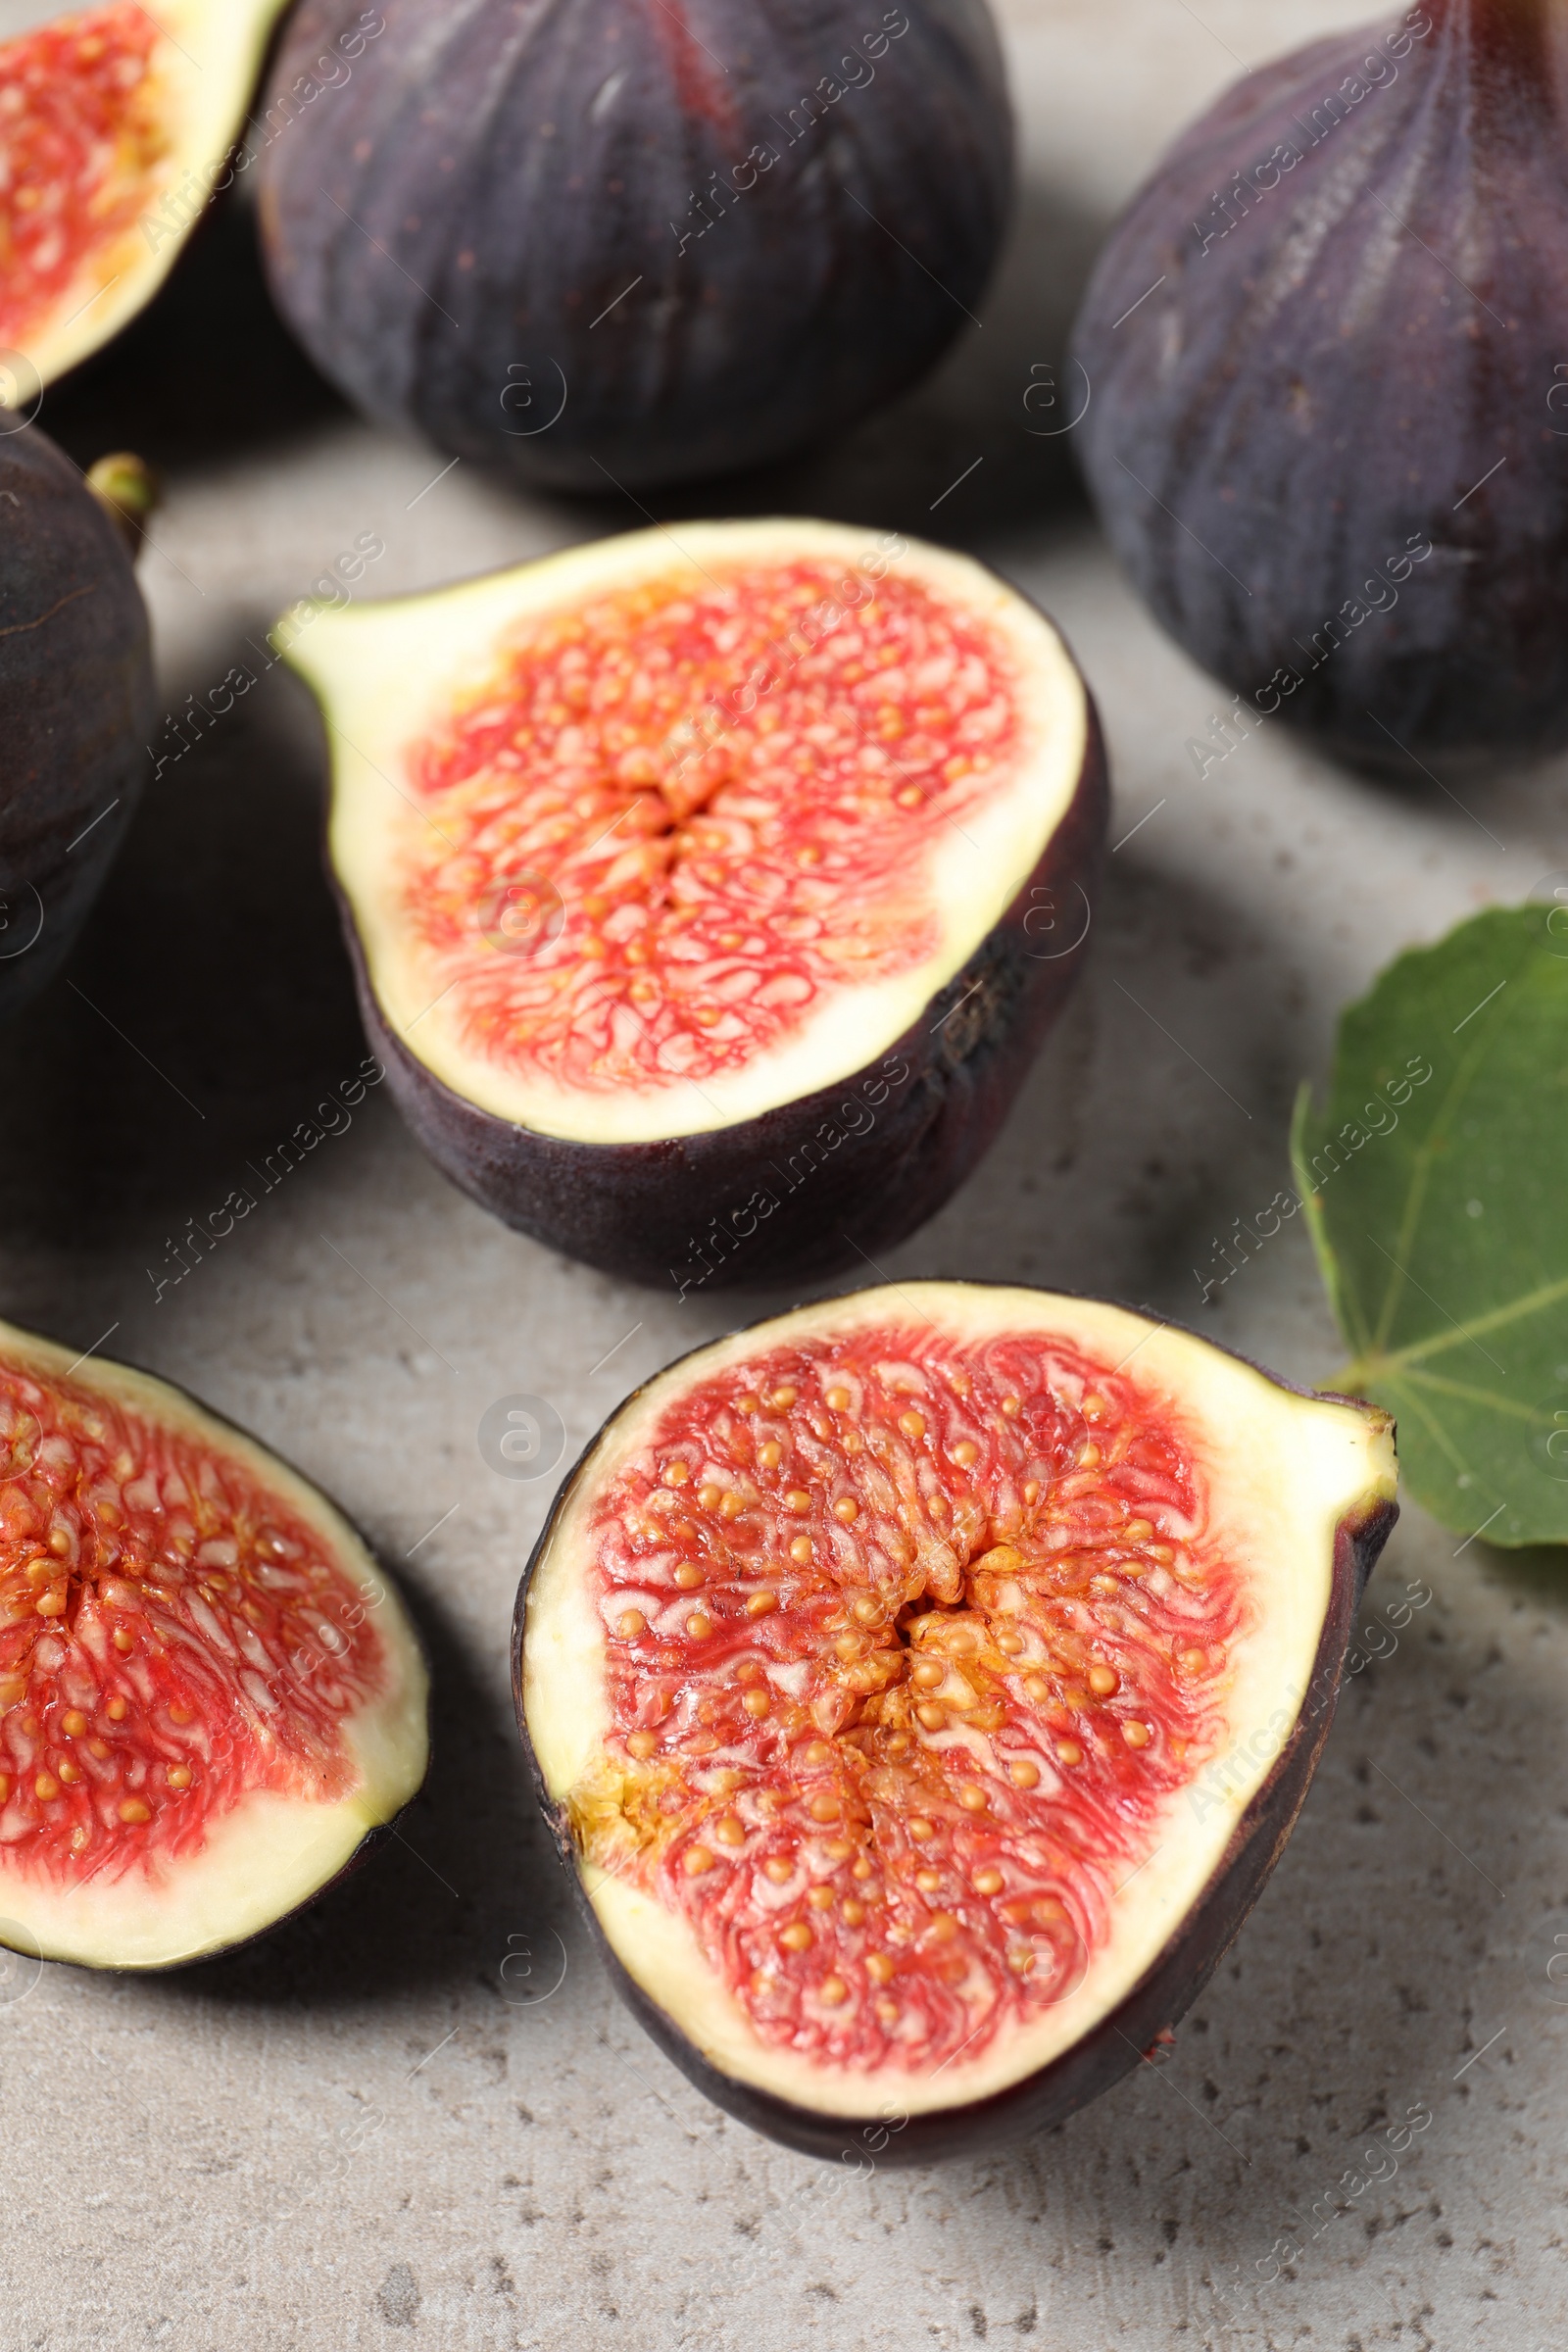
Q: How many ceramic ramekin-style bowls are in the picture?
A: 0